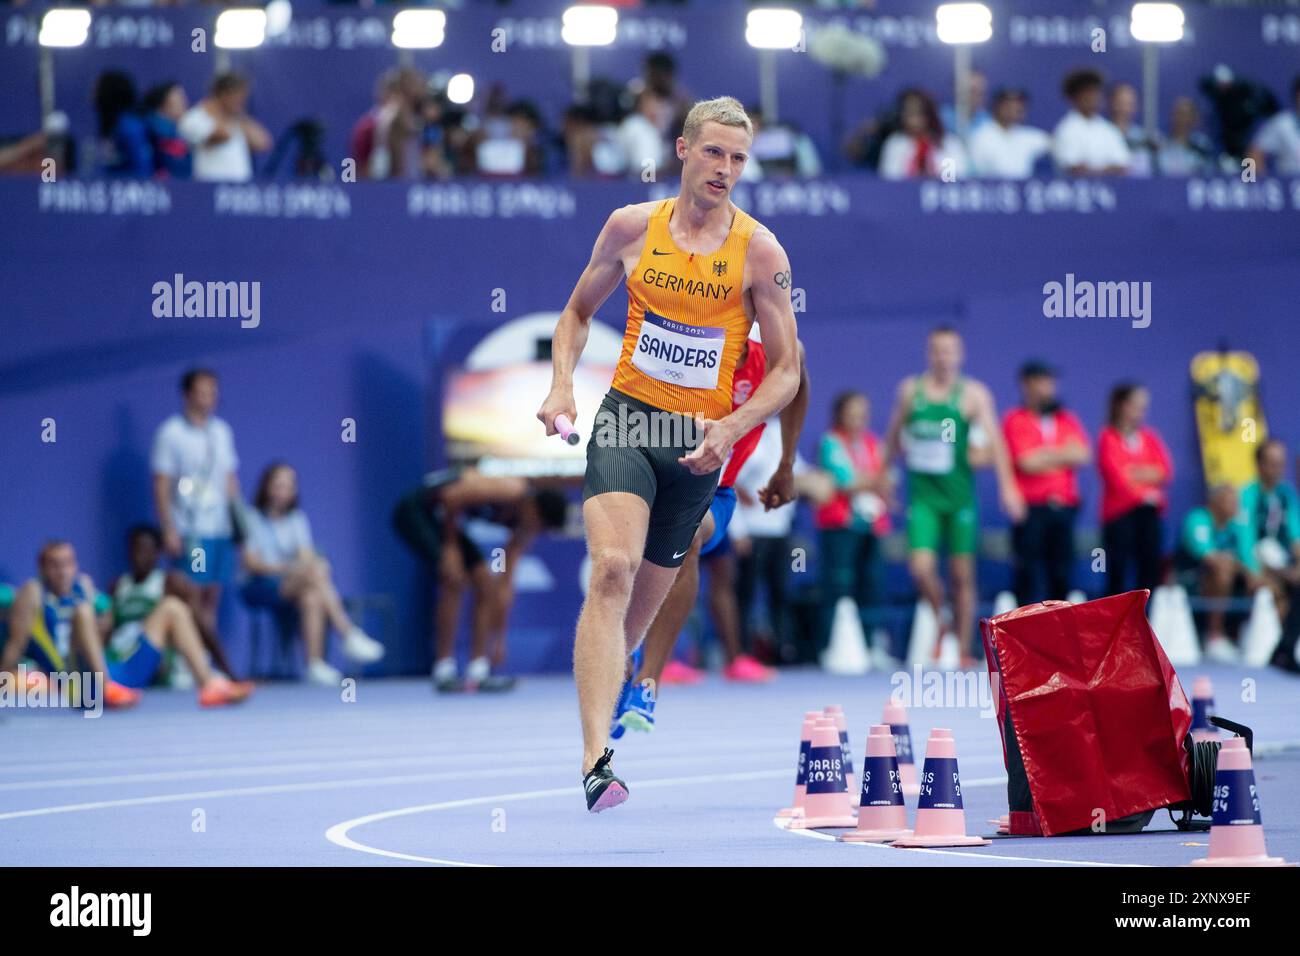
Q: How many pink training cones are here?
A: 8